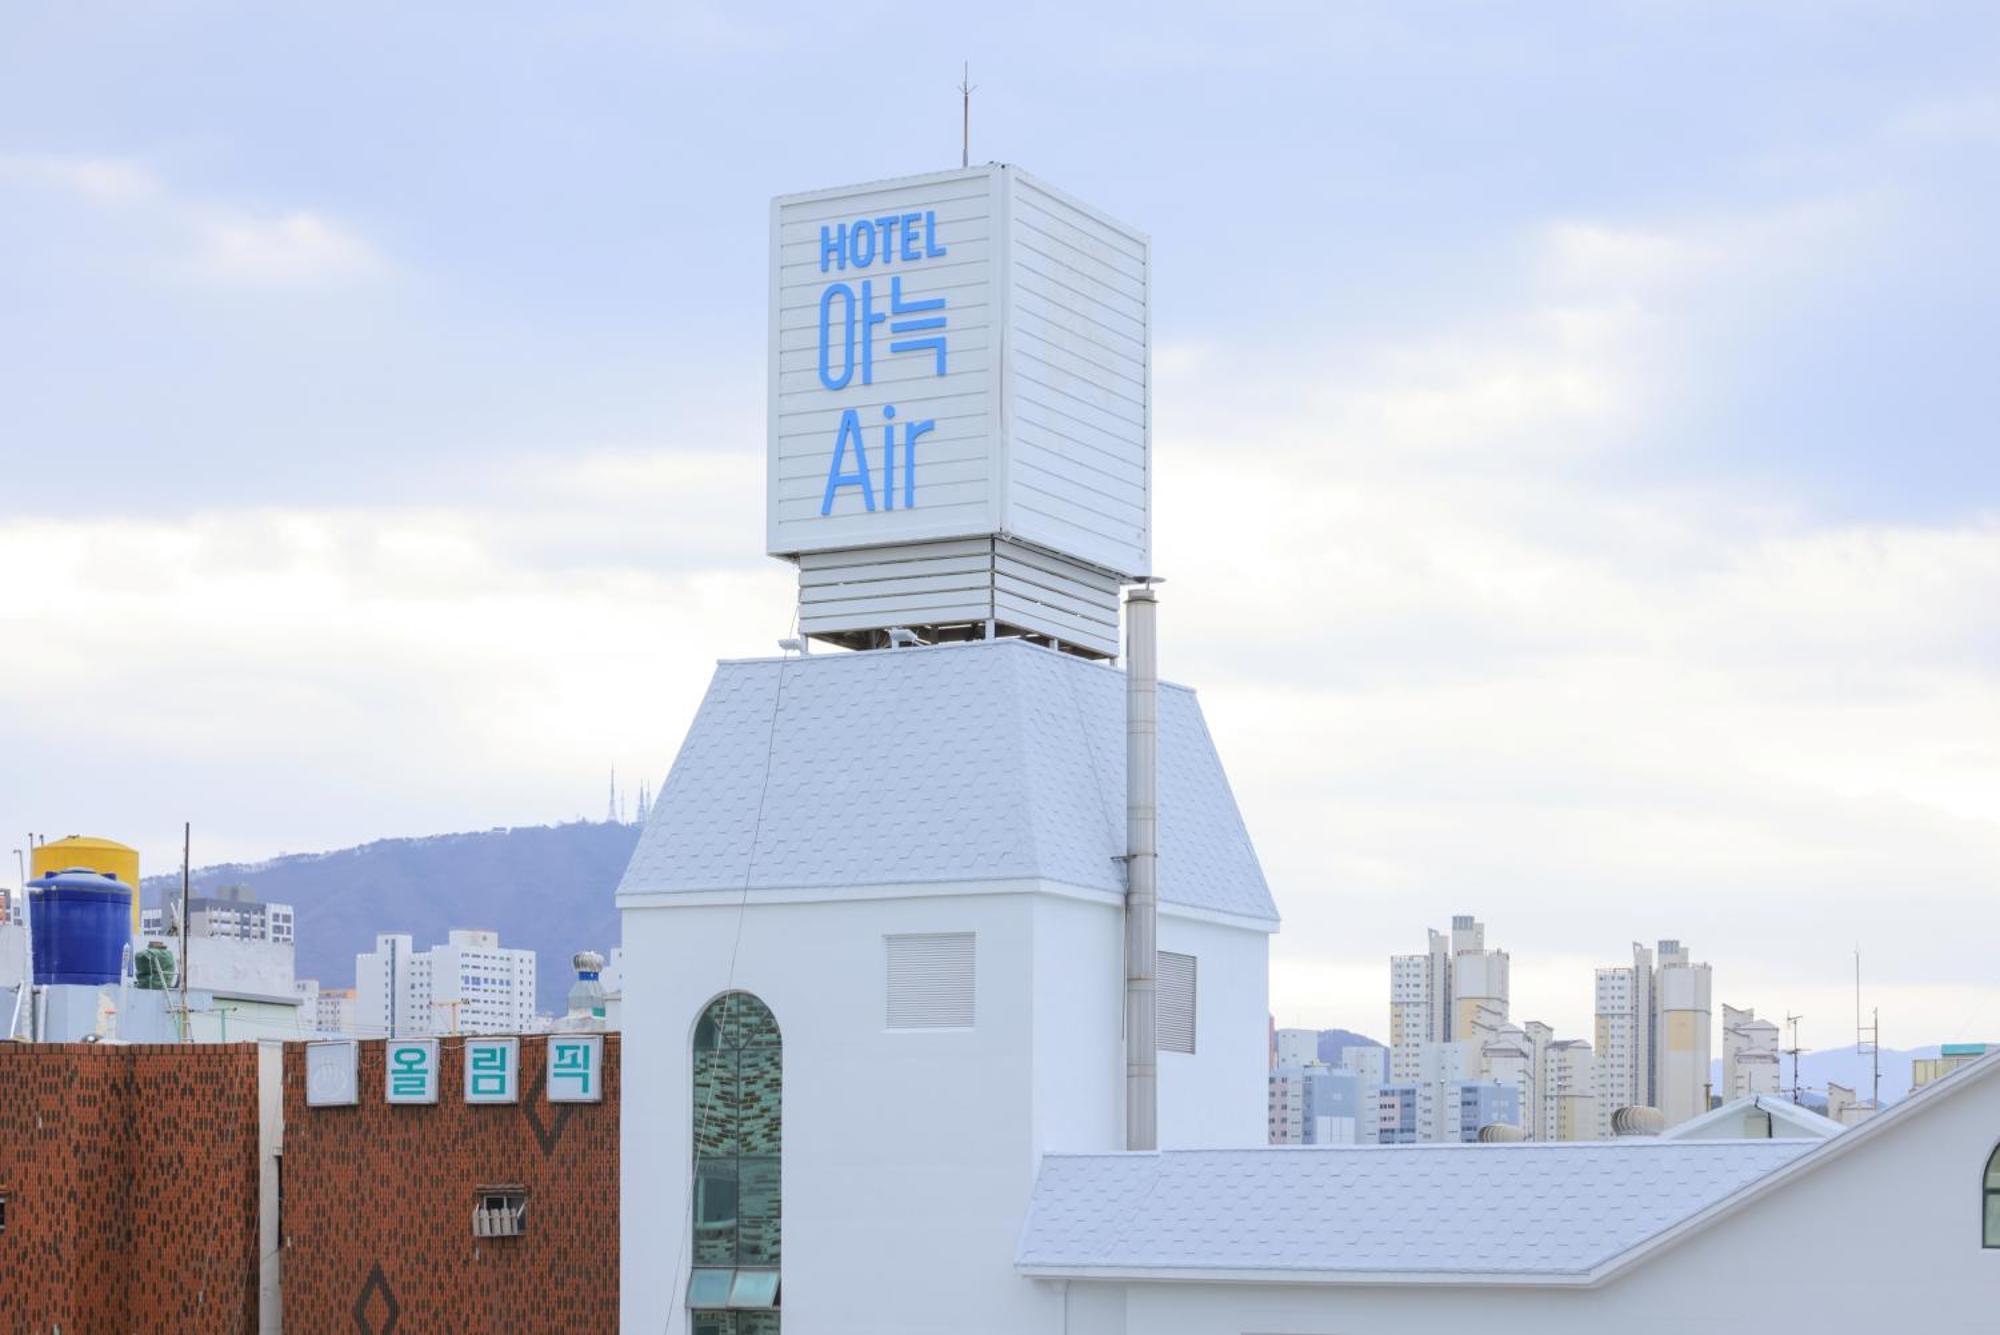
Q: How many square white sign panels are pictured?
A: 4